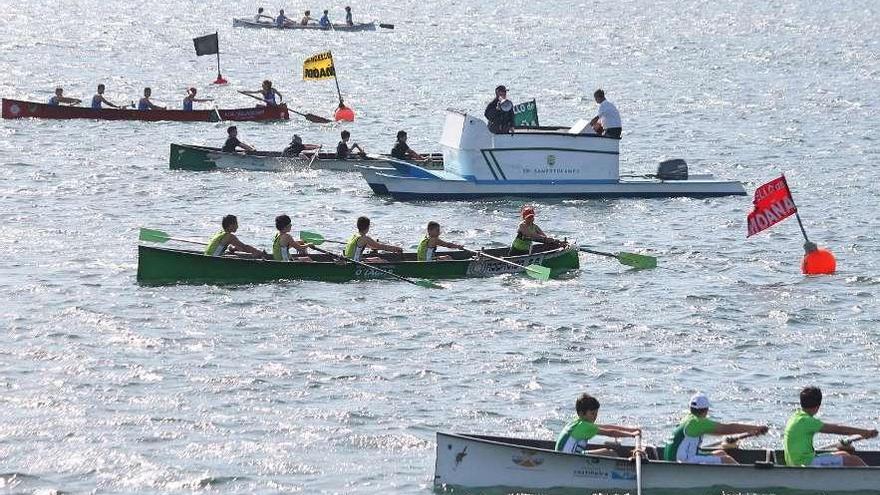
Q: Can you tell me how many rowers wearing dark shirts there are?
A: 4